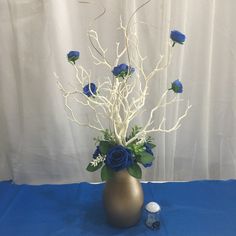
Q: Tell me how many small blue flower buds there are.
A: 5